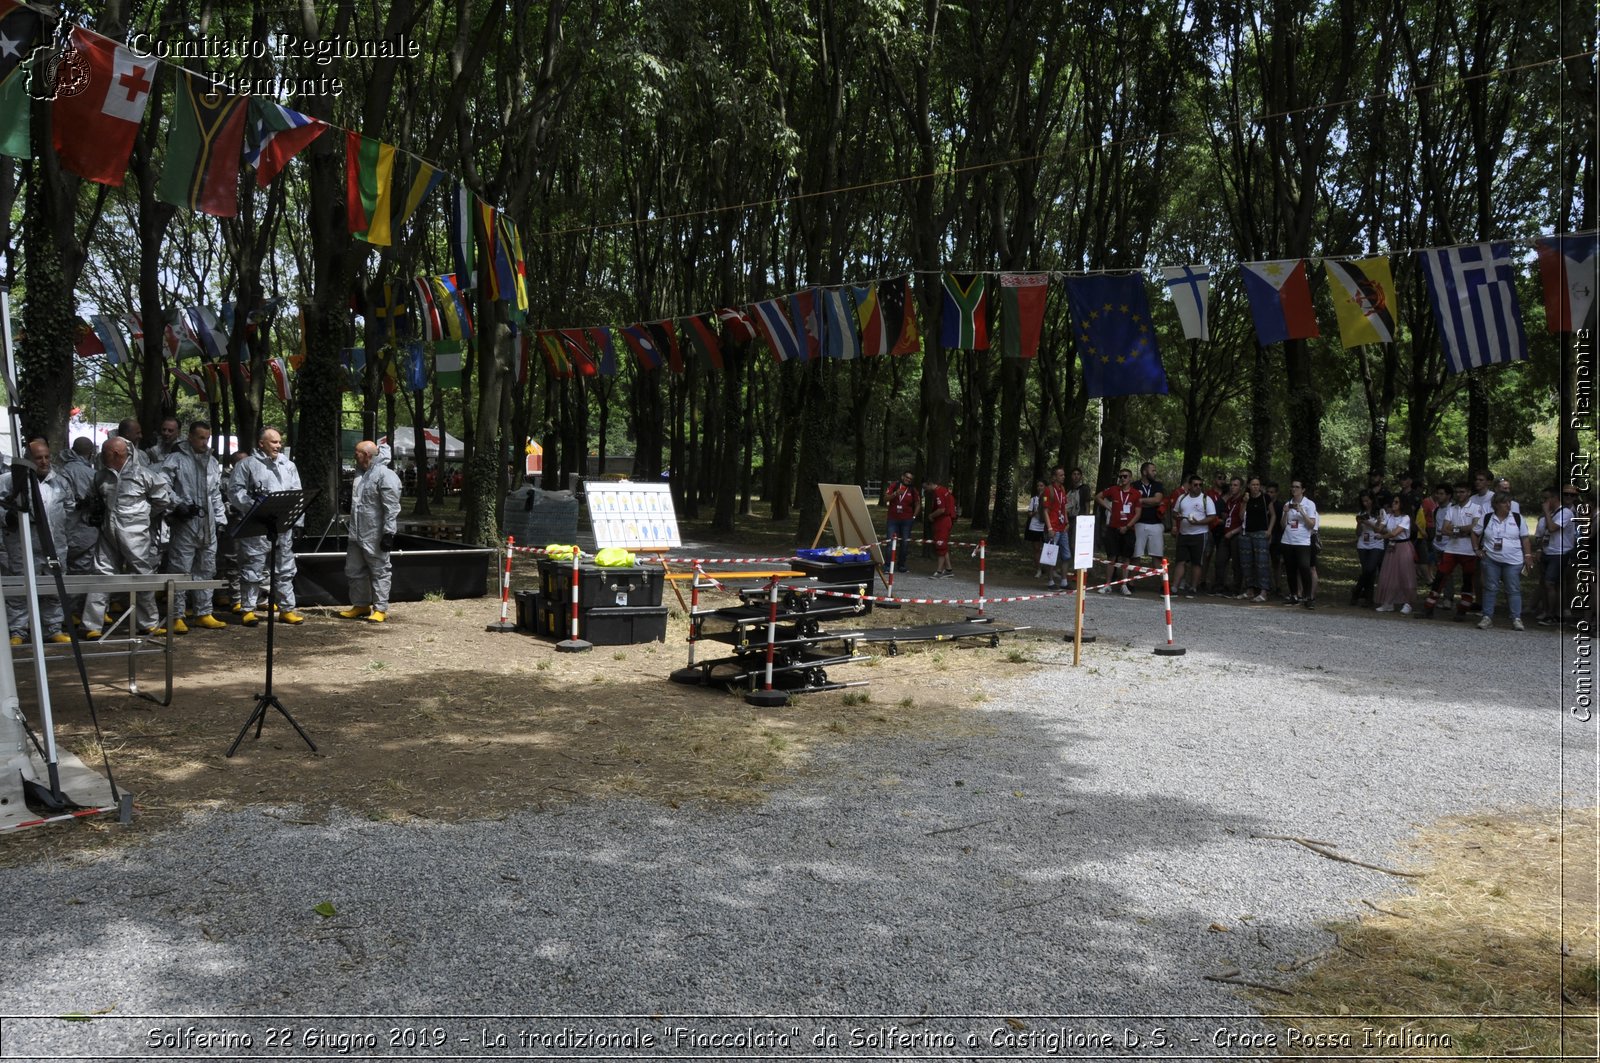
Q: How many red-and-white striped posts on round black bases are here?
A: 8